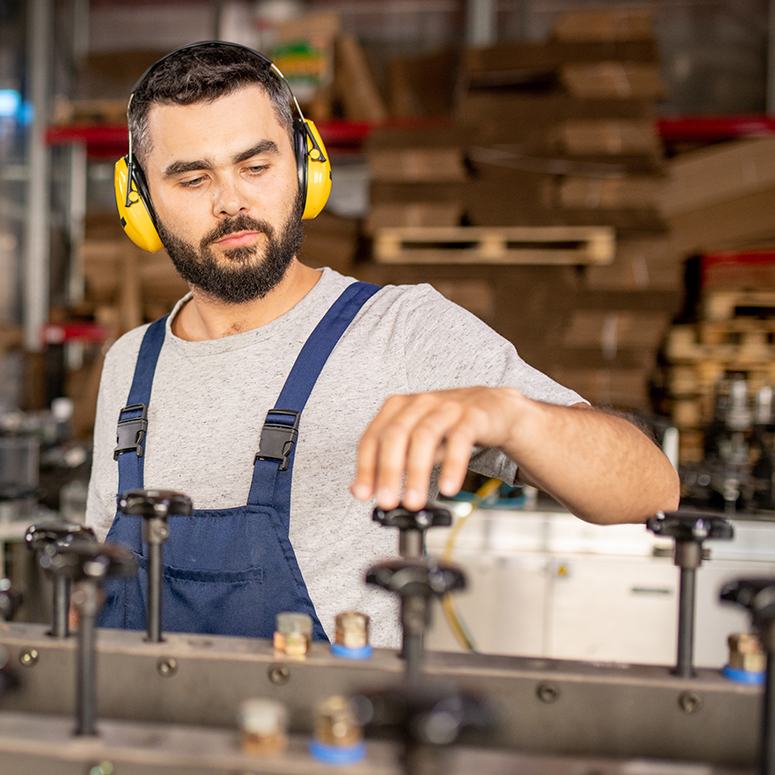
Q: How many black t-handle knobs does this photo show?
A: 8